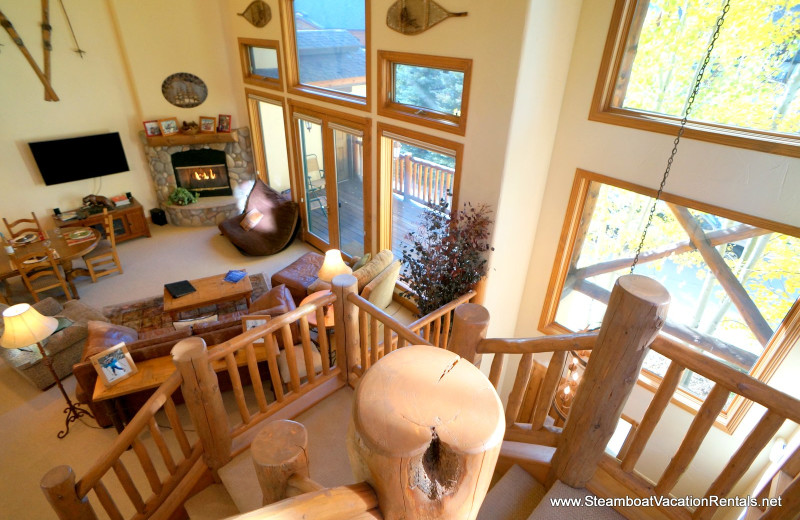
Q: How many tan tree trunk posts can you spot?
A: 7